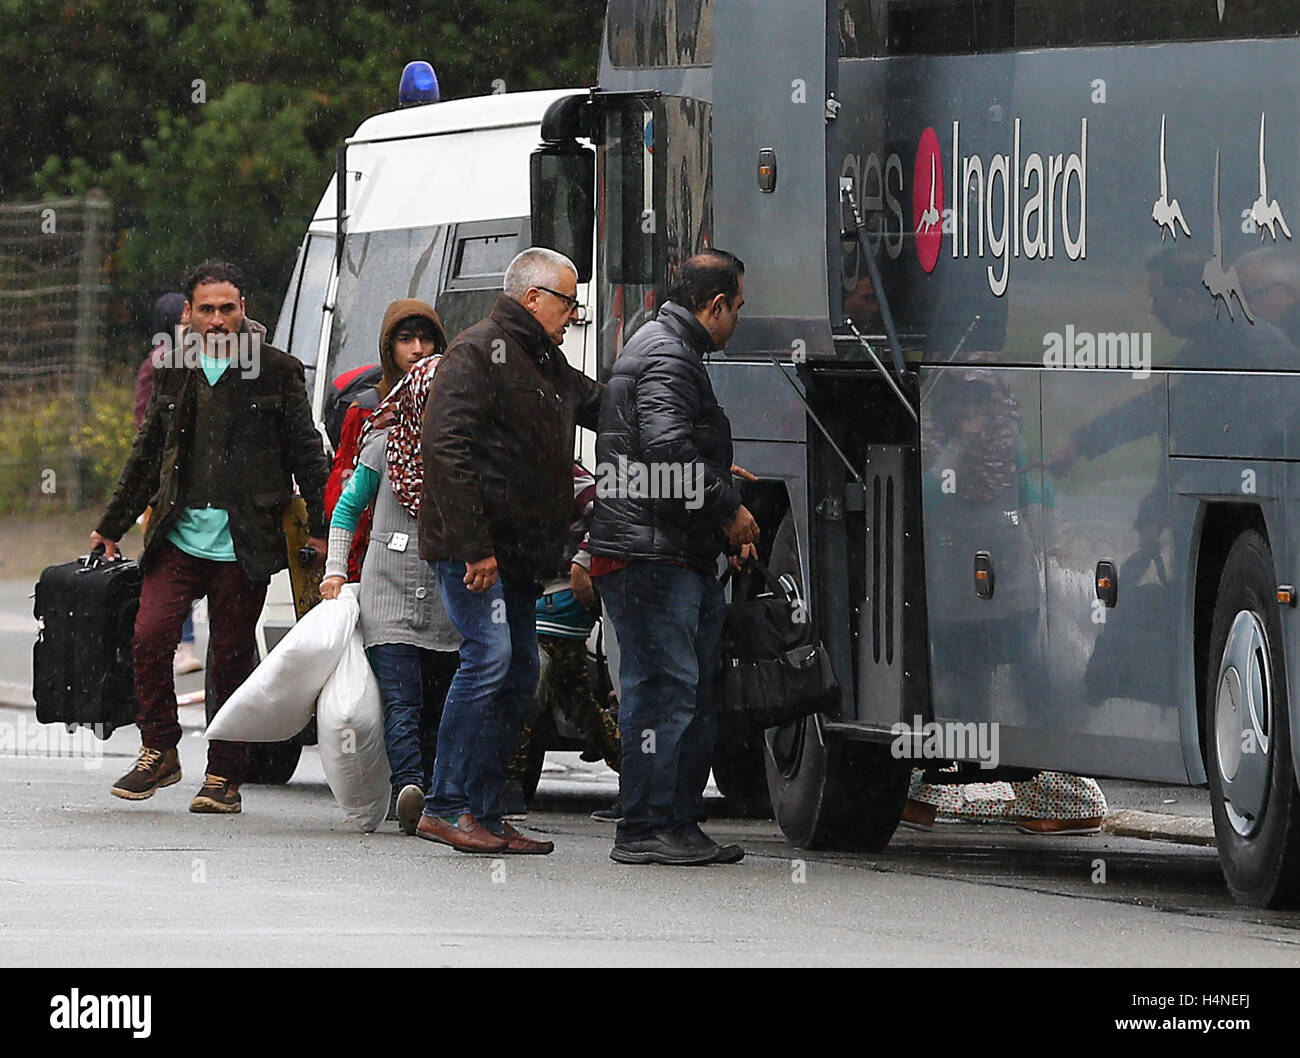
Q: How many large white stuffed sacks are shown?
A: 2